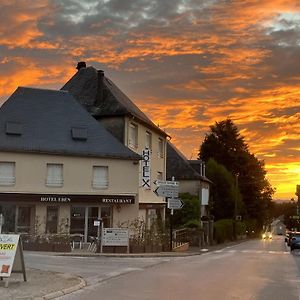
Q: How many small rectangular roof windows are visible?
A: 2